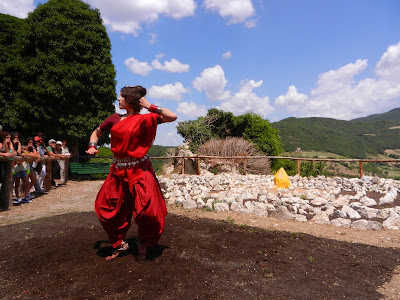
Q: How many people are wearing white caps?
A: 2